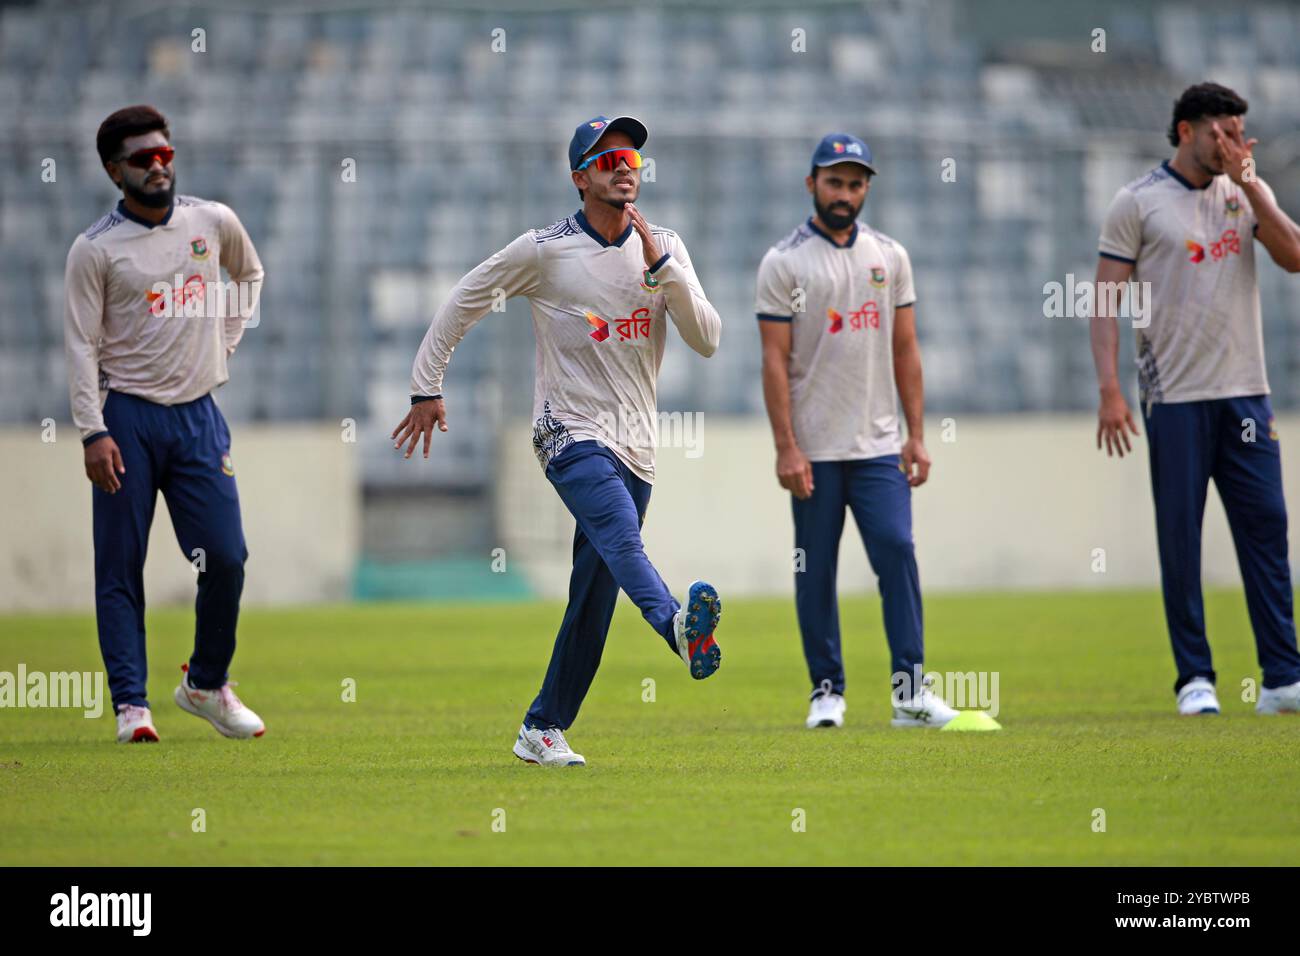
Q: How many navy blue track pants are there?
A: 4